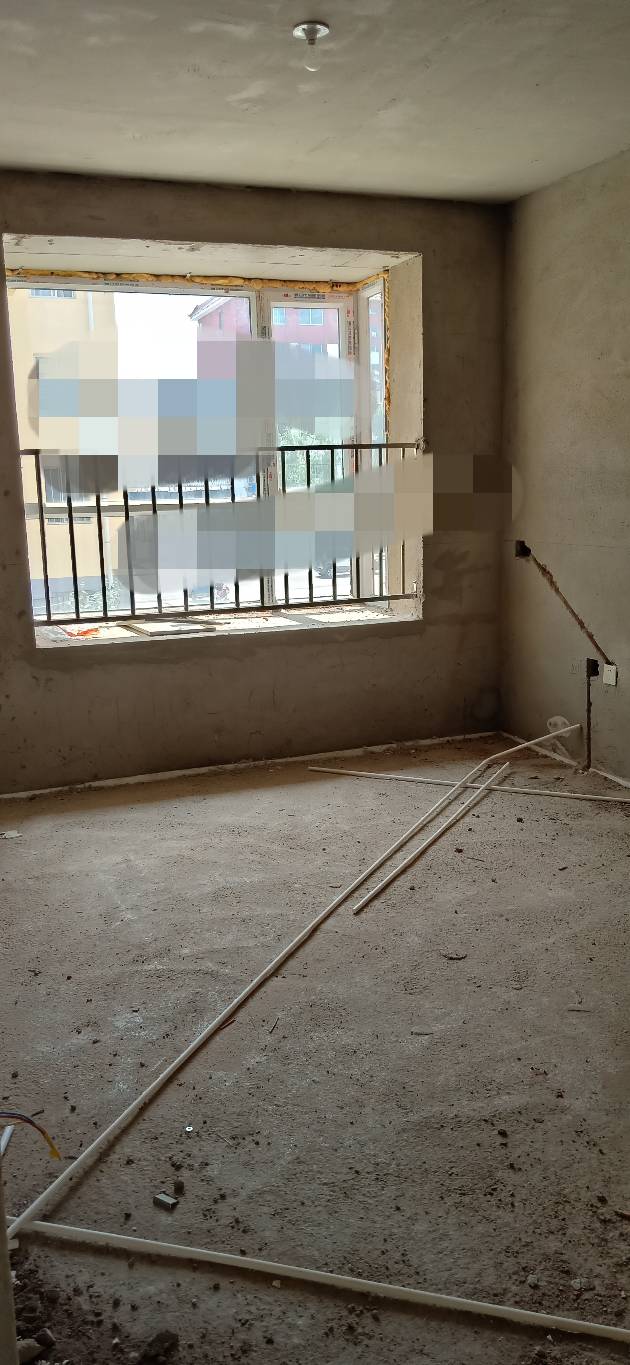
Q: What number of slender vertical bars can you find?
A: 15